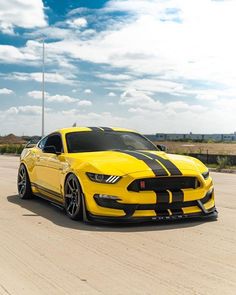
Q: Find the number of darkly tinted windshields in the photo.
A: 1